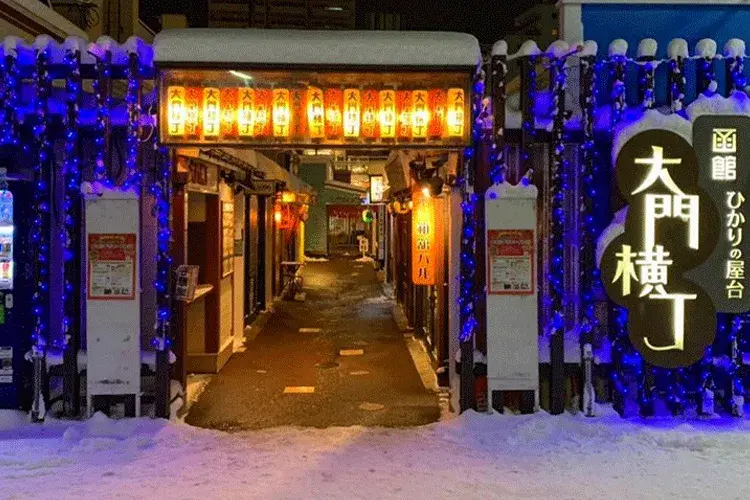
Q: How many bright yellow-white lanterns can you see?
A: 9